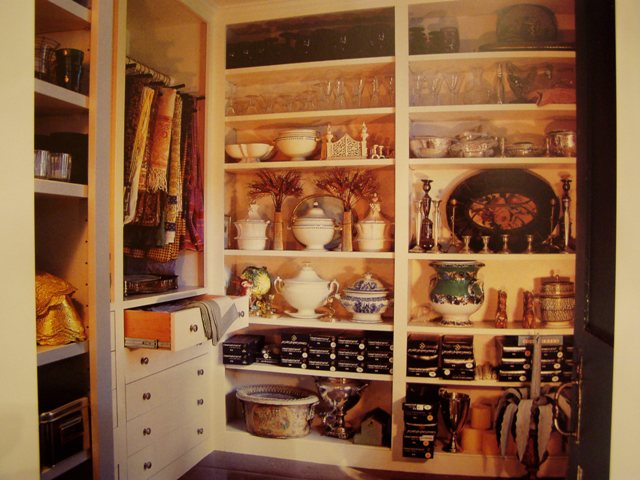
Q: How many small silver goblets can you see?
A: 4